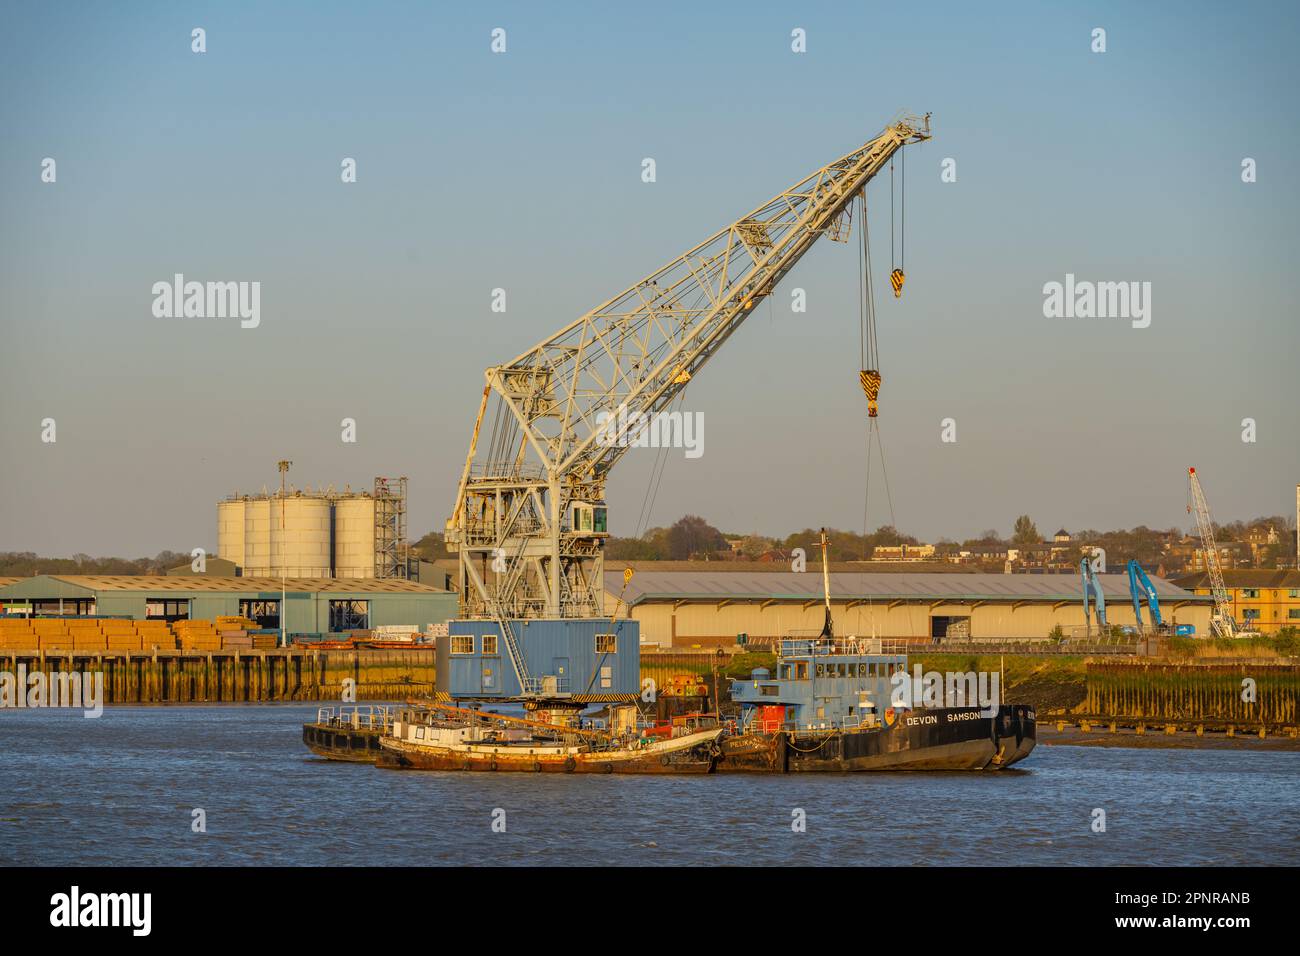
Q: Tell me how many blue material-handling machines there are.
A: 2